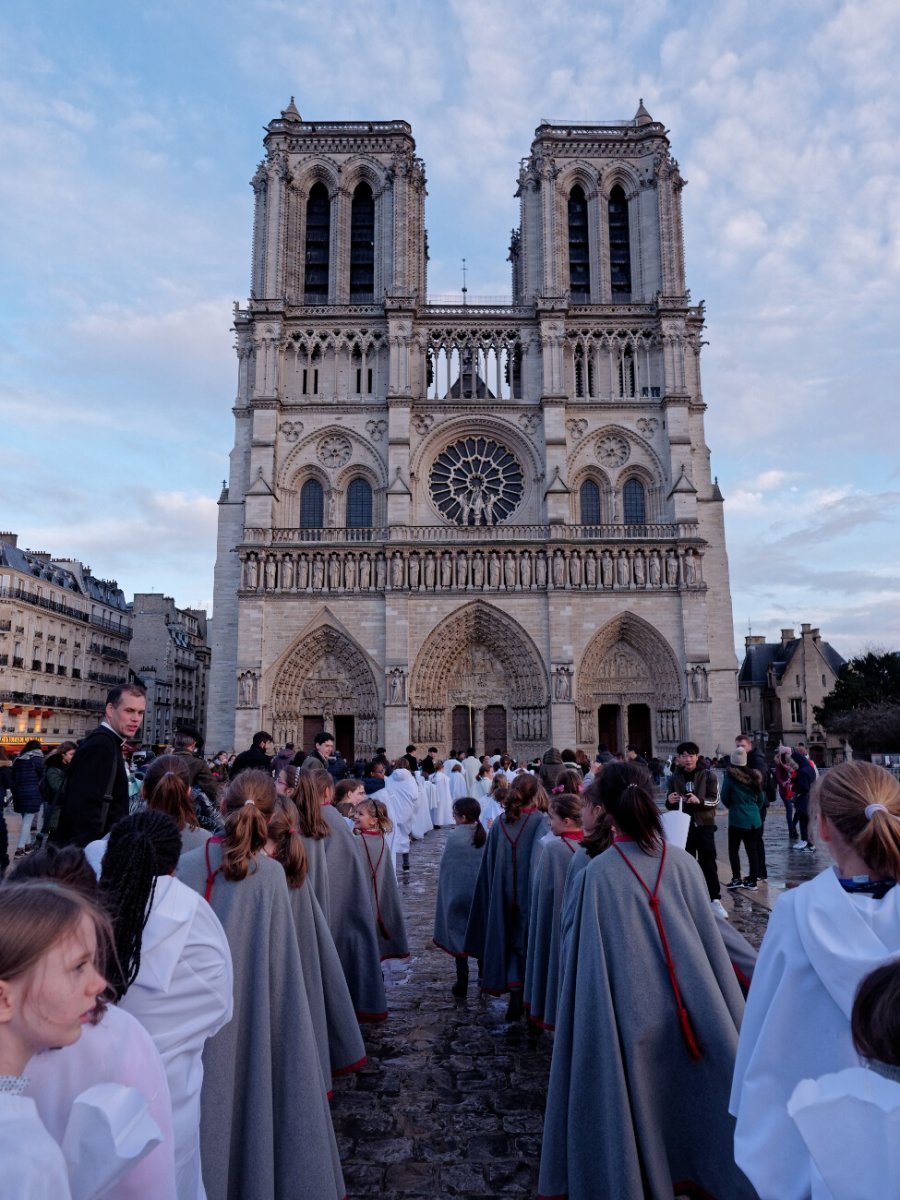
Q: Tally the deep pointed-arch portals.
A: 3